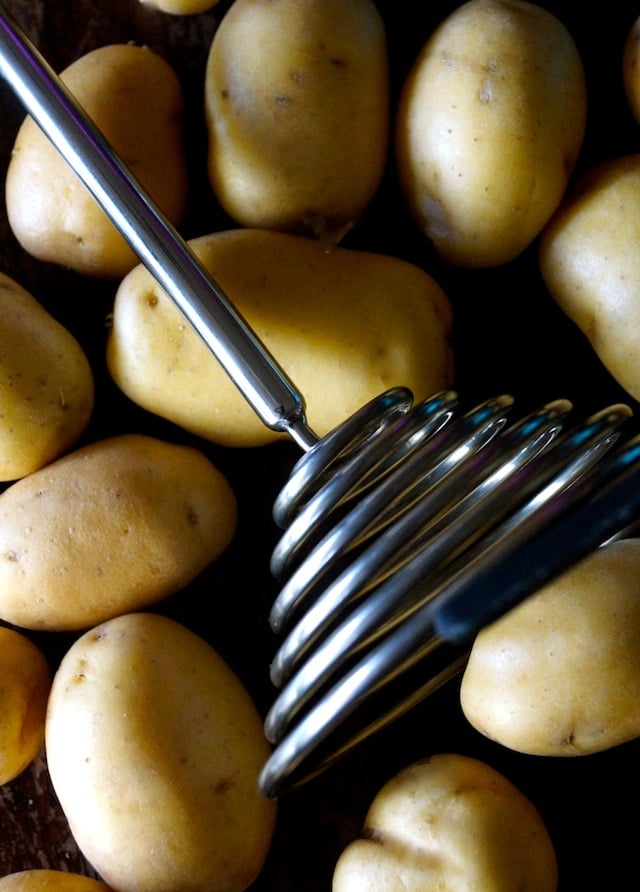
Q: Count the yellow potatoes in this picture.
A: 14